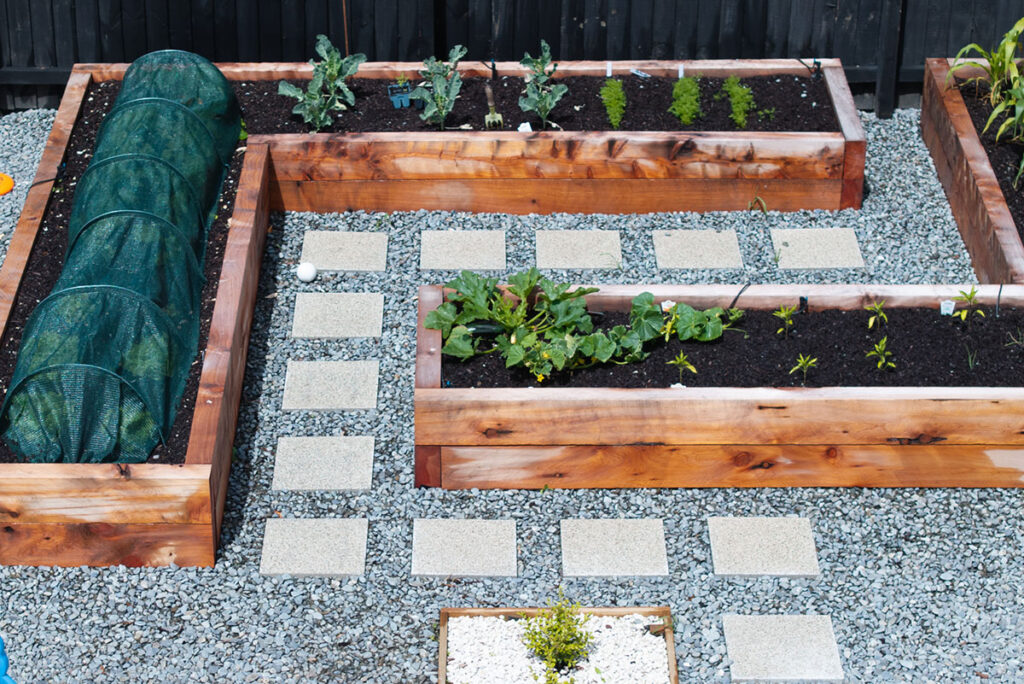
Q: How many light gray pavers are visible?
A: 13